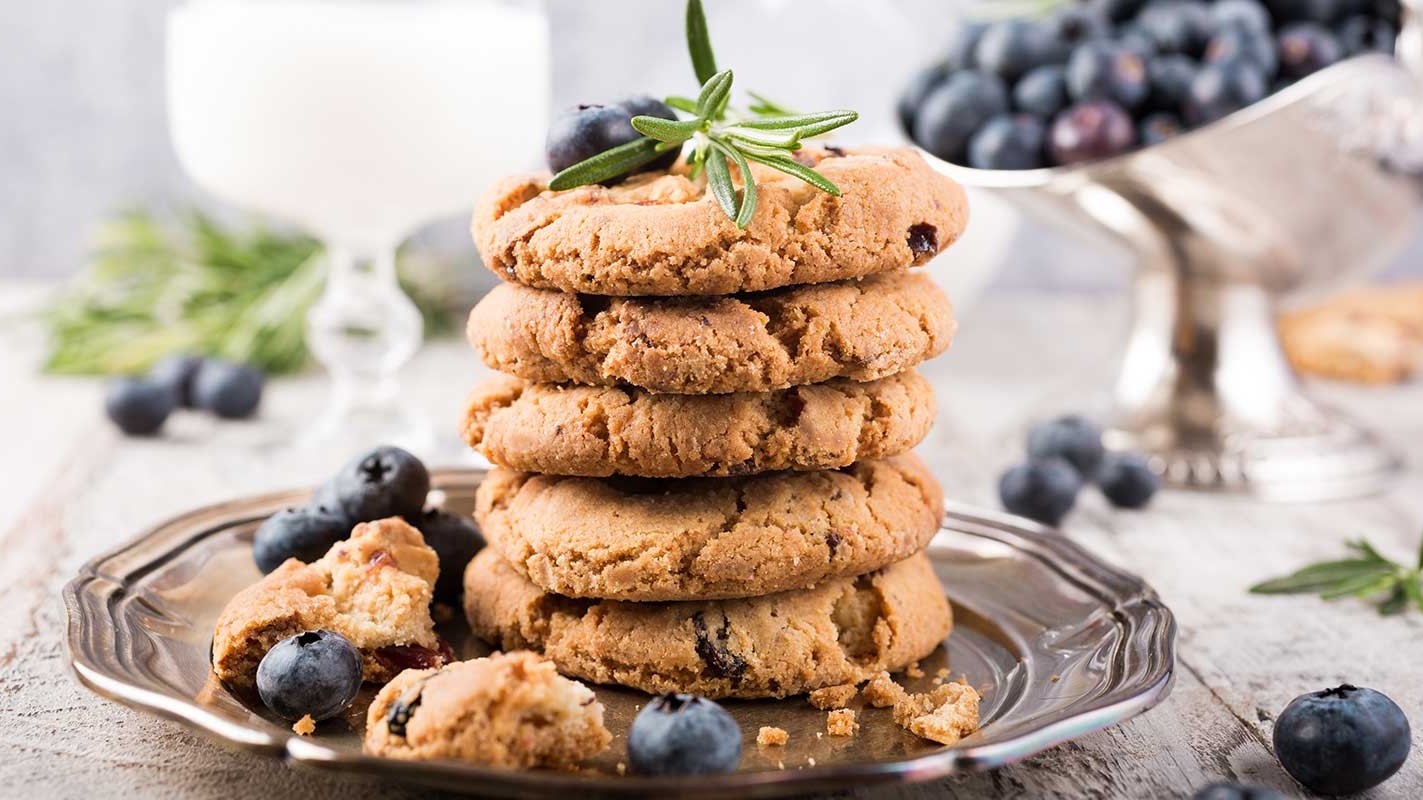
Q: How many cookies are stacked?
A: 5